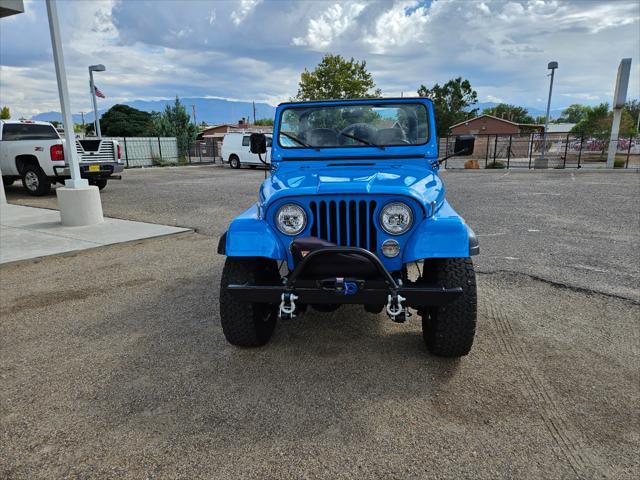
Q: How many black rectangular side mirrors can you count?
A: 2